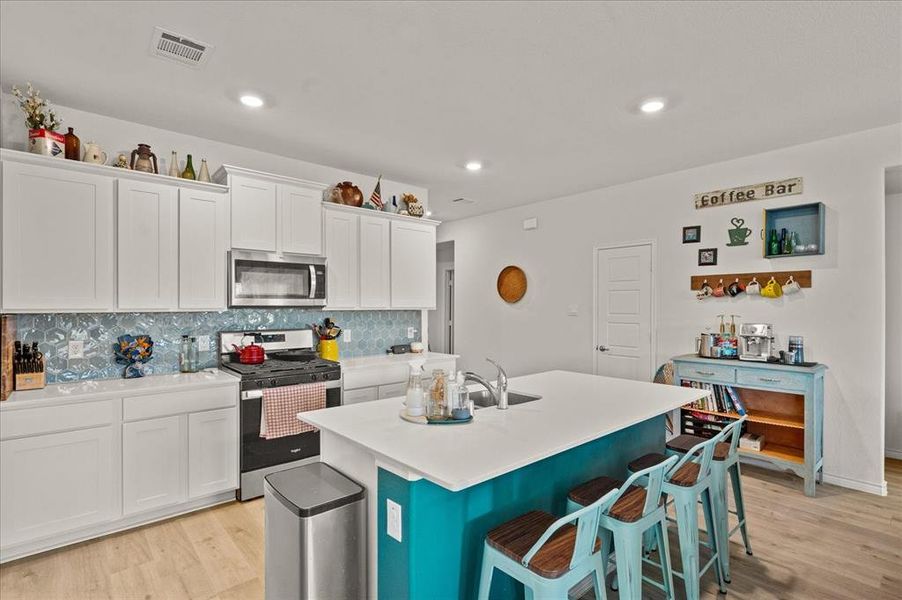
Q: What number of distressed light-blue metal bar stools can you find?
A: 4